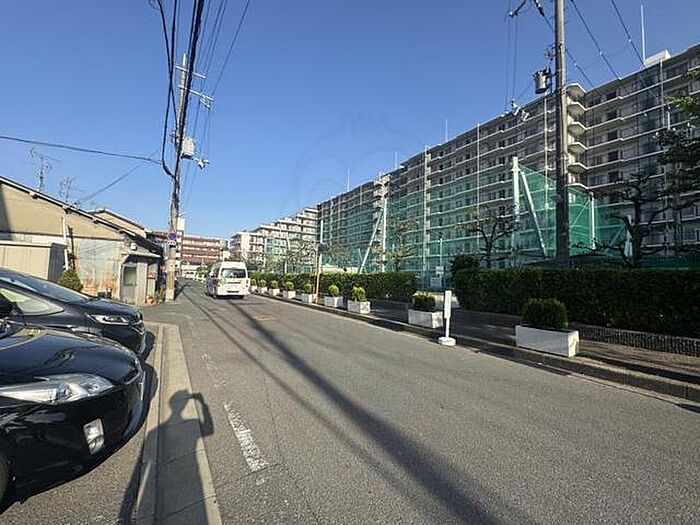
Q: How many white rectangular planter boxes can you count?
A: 9